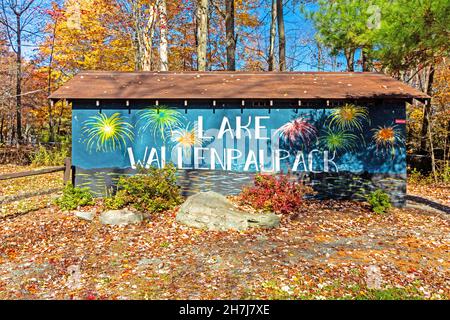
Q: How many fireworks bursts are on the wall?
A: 7